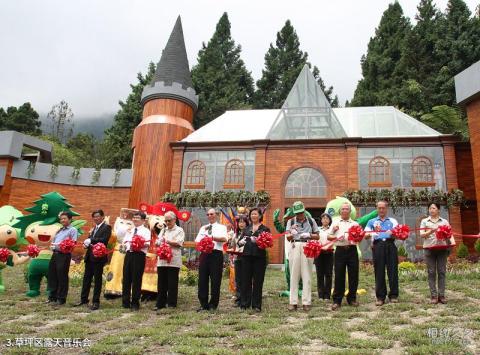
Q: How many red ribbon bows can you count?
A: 12